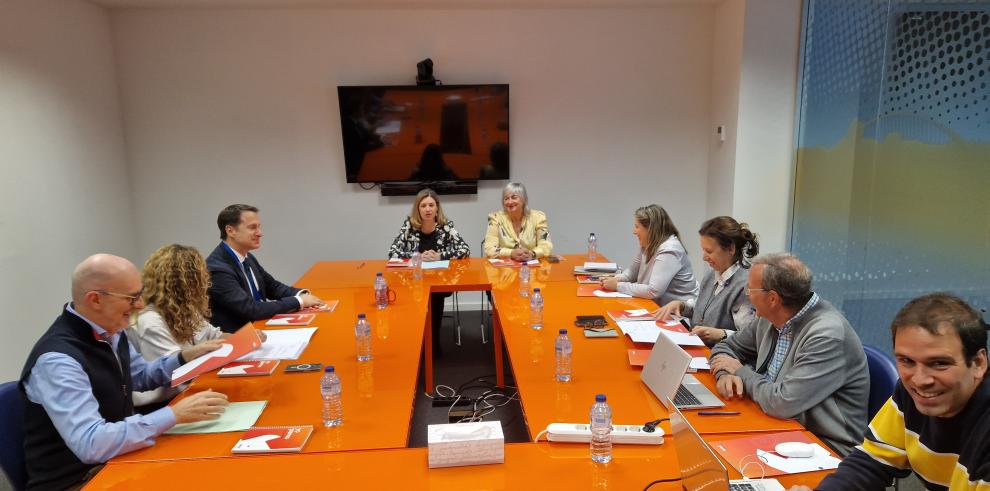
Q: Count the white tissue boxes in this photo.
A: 1